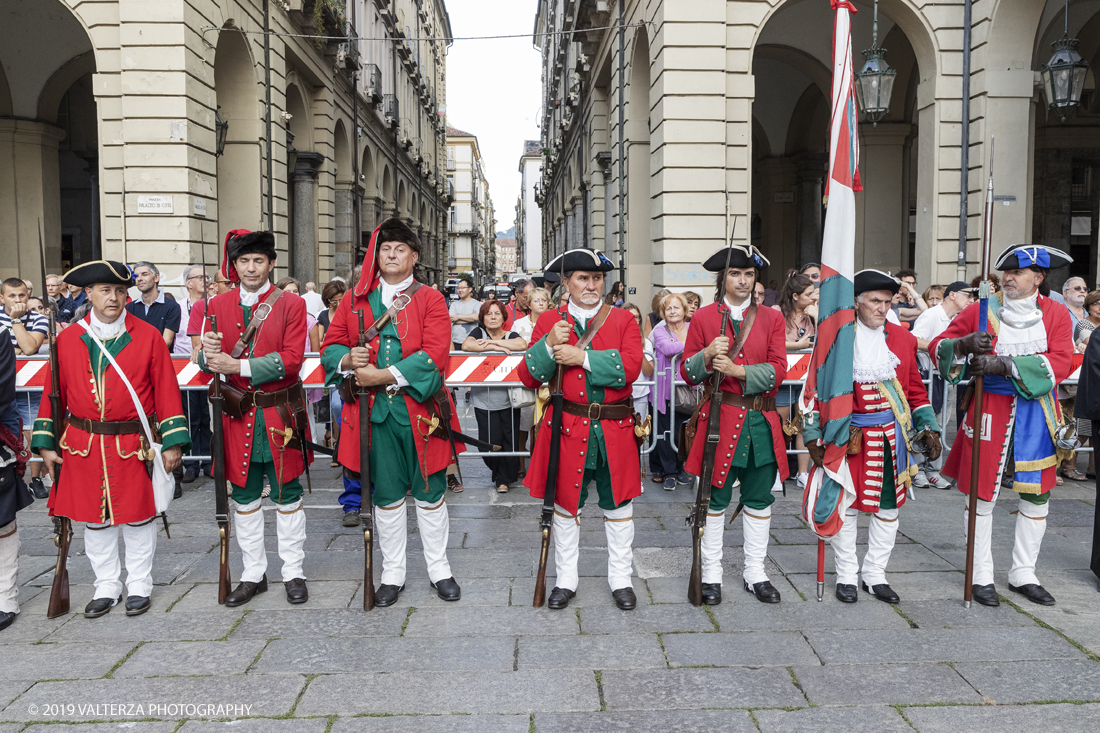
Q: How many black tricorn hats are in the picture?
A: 5